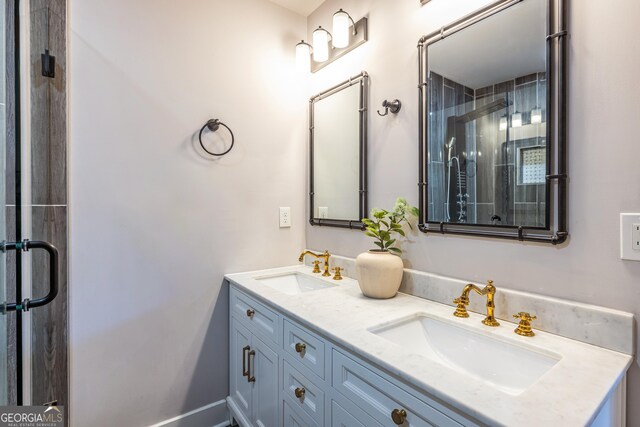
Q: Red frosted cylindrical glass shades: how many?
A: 0